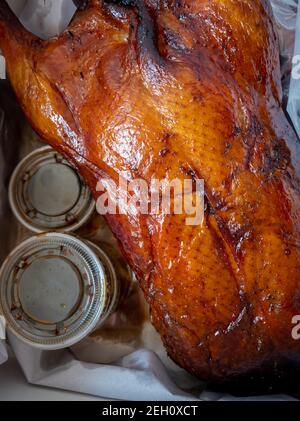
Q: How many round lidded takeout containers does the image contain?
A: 2